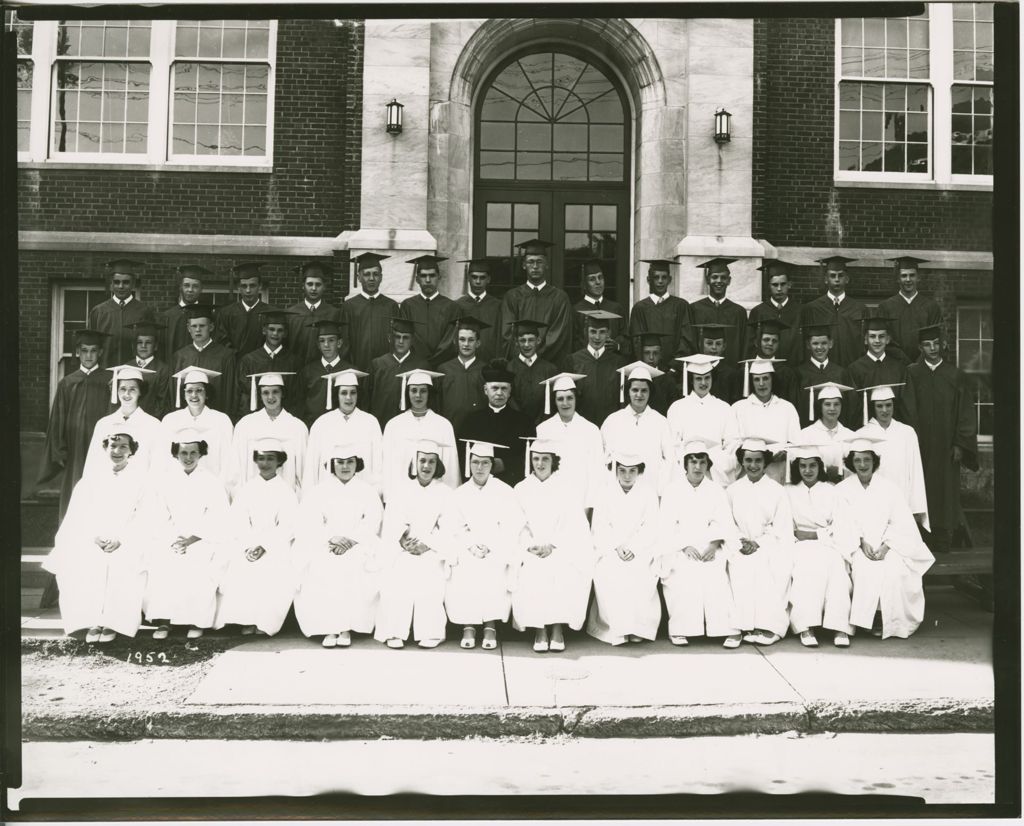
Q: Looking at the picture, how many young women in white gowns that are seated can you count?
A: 12